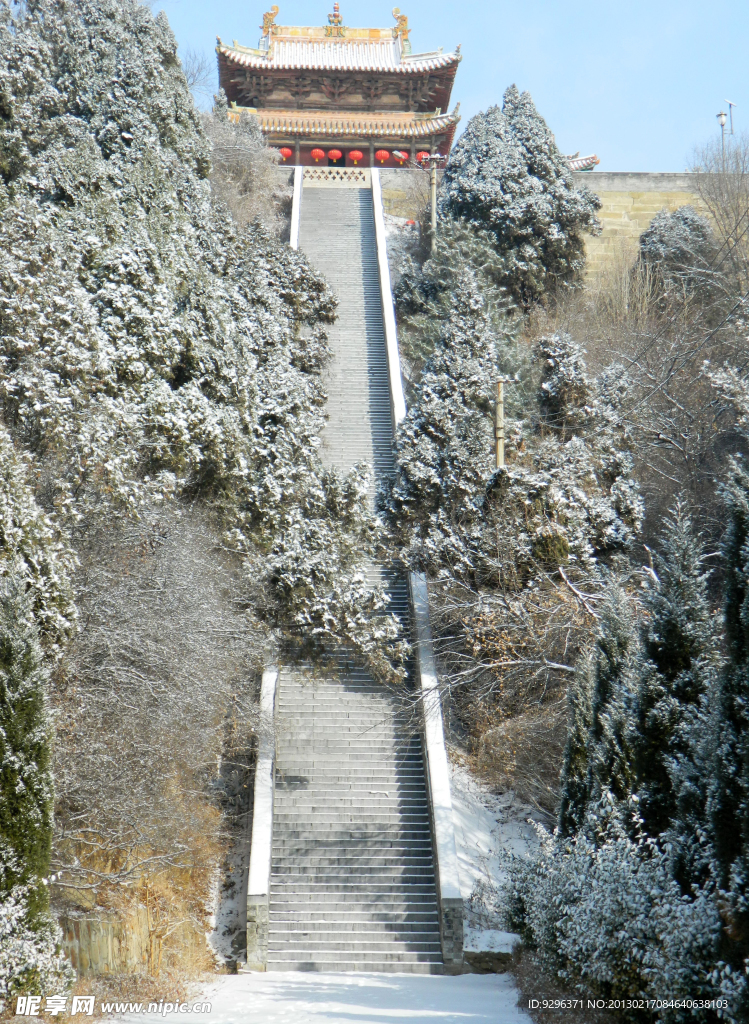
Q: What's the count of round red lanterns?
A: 7